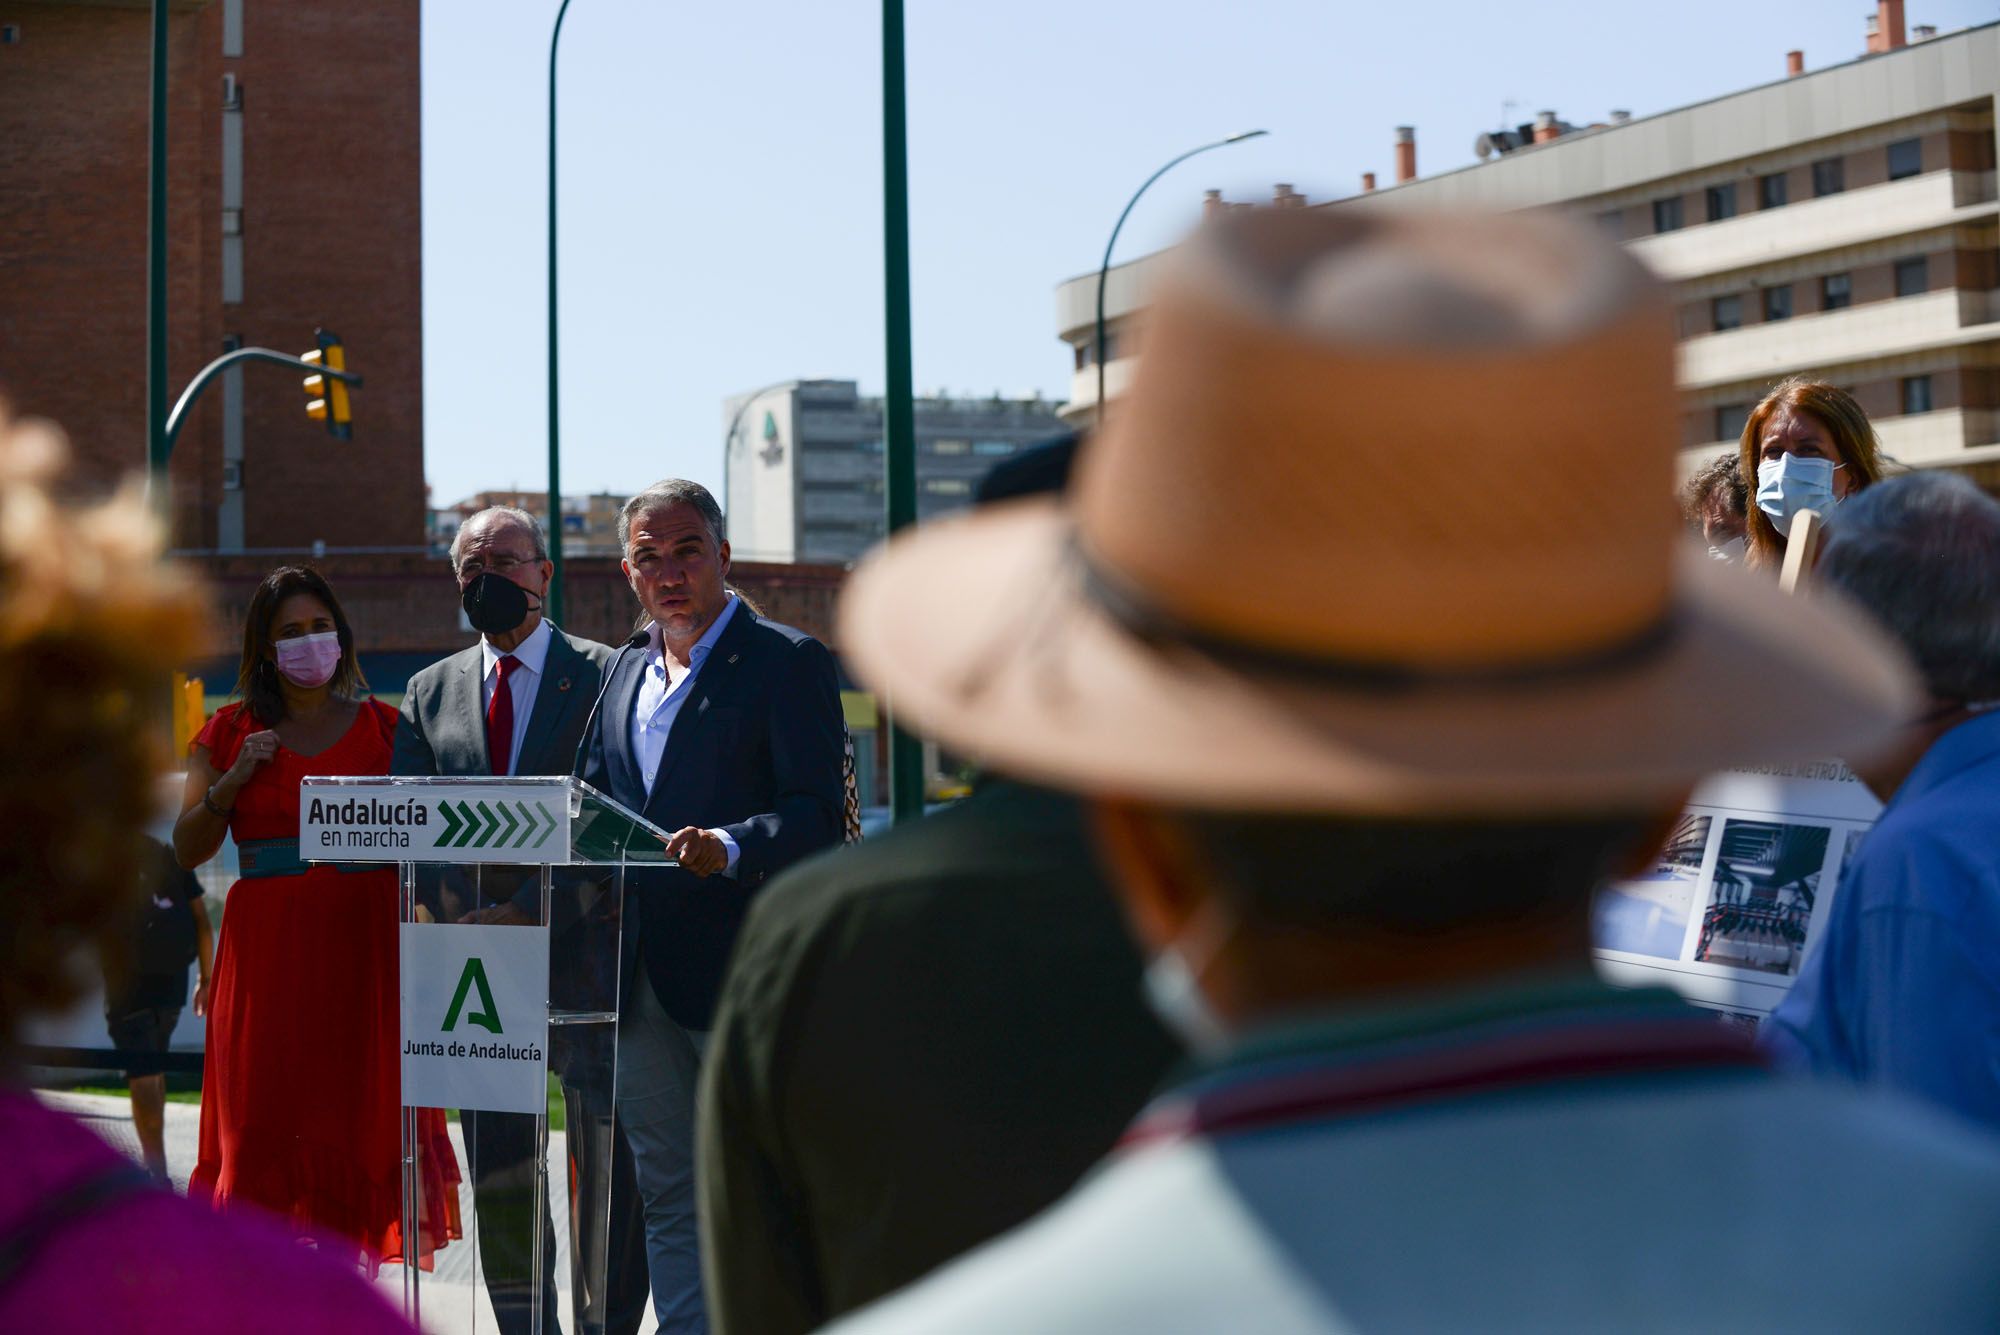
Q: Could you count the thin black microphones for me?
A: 1